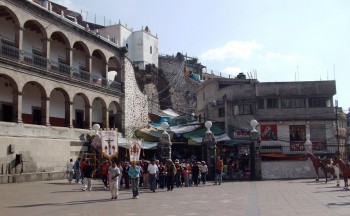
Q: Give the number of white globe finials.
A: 4